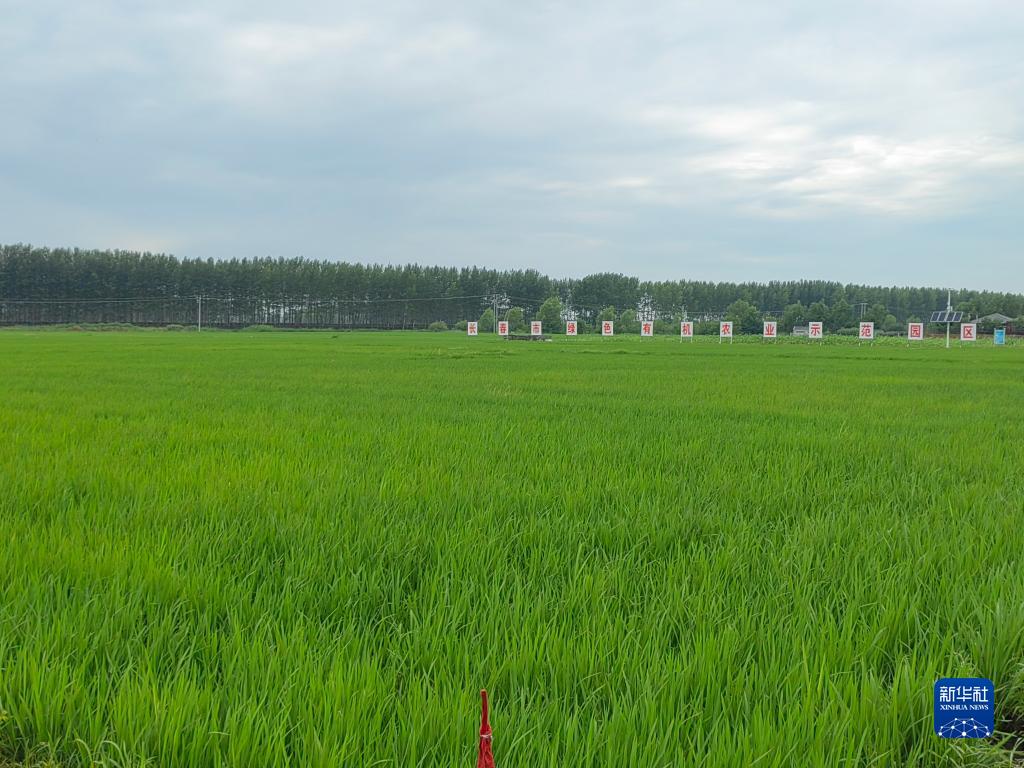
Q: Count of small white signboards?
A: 13